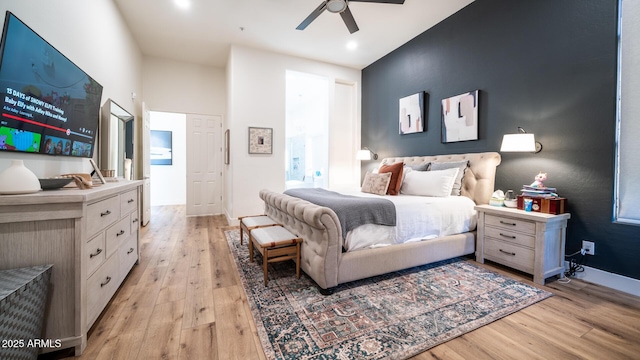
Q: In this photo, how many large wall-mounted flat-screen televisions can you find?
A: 1